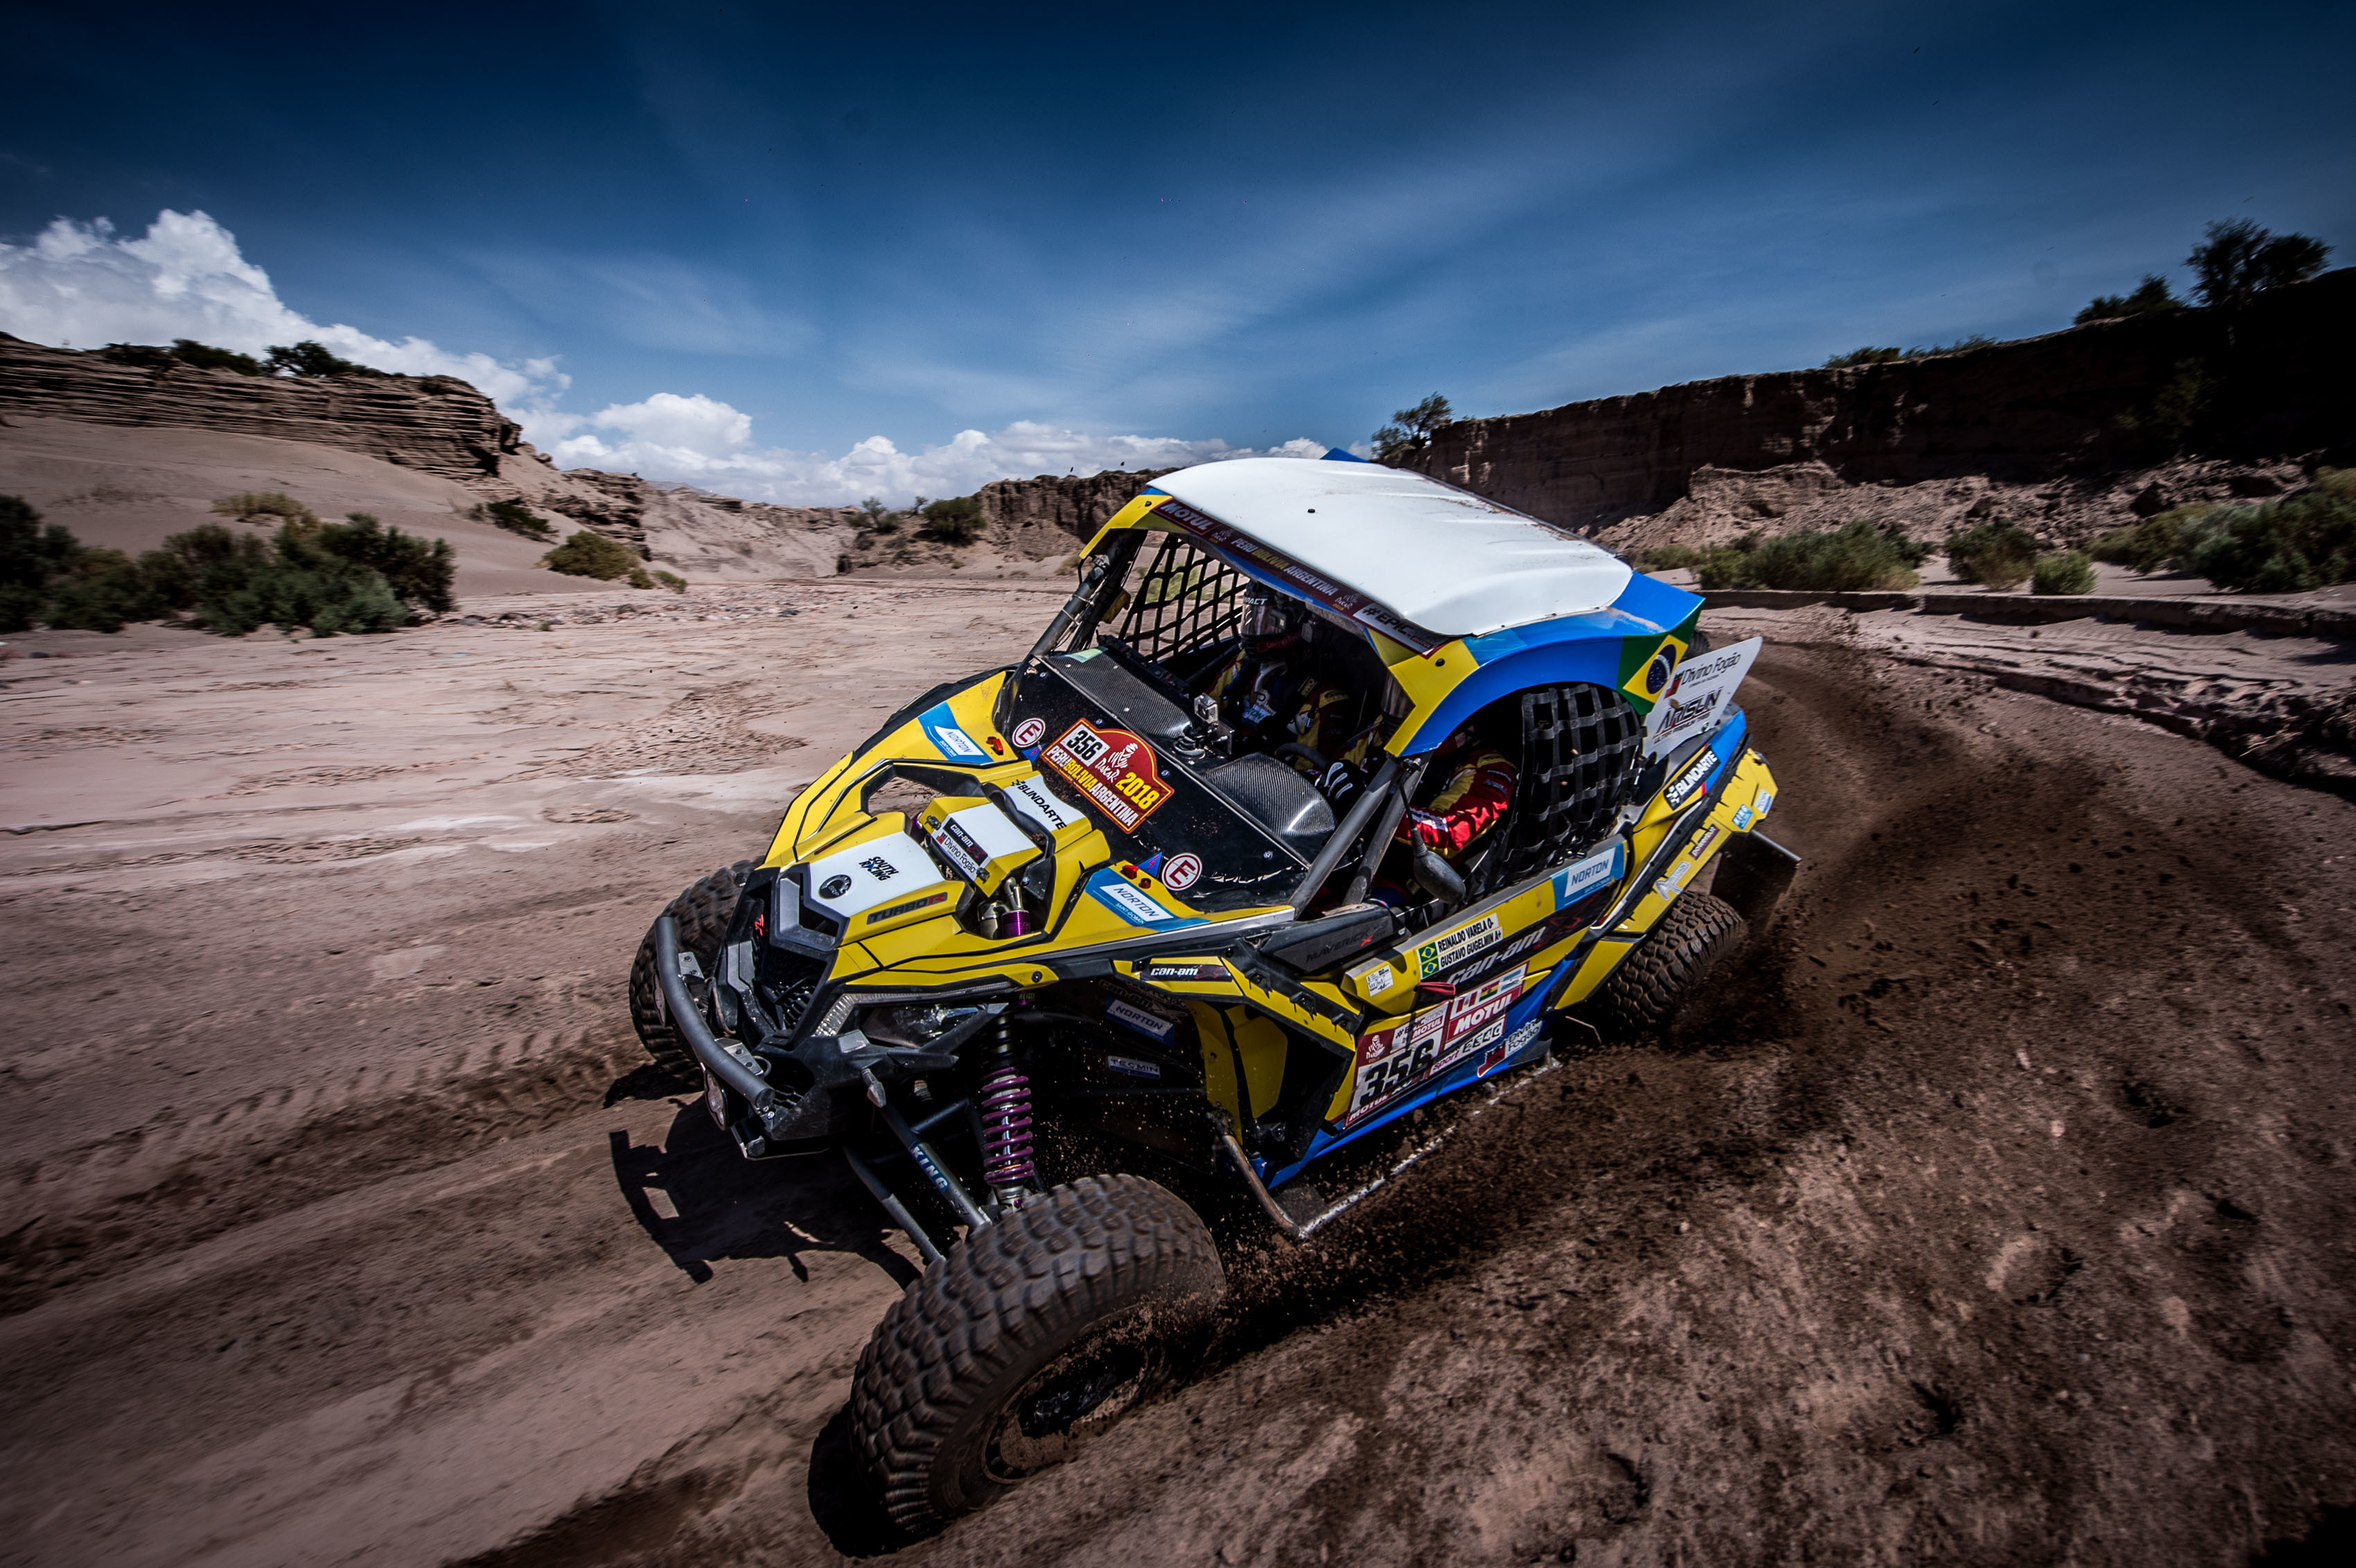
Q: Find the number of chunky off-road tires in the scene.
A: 3